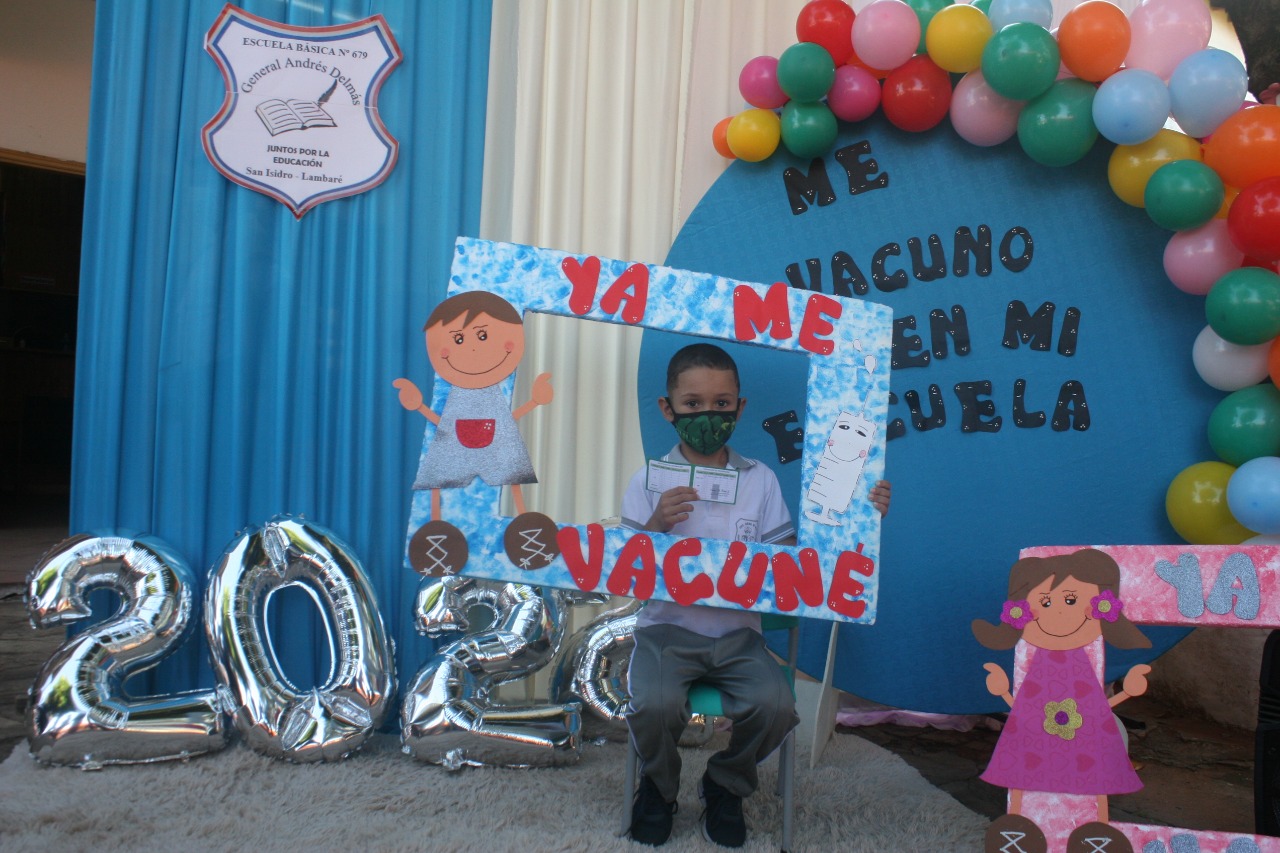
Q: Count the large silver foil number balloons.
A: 4